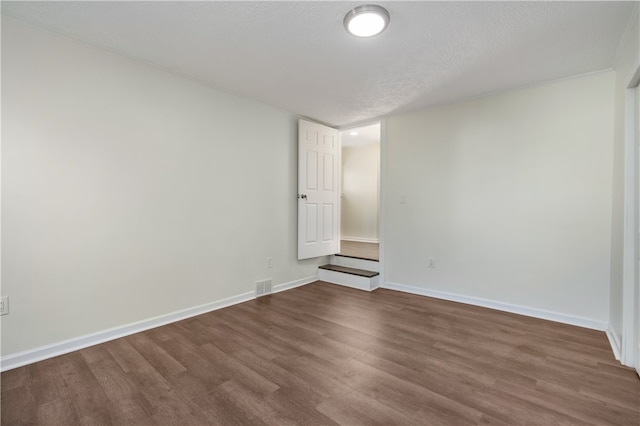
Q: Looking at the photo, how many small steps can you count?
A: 2